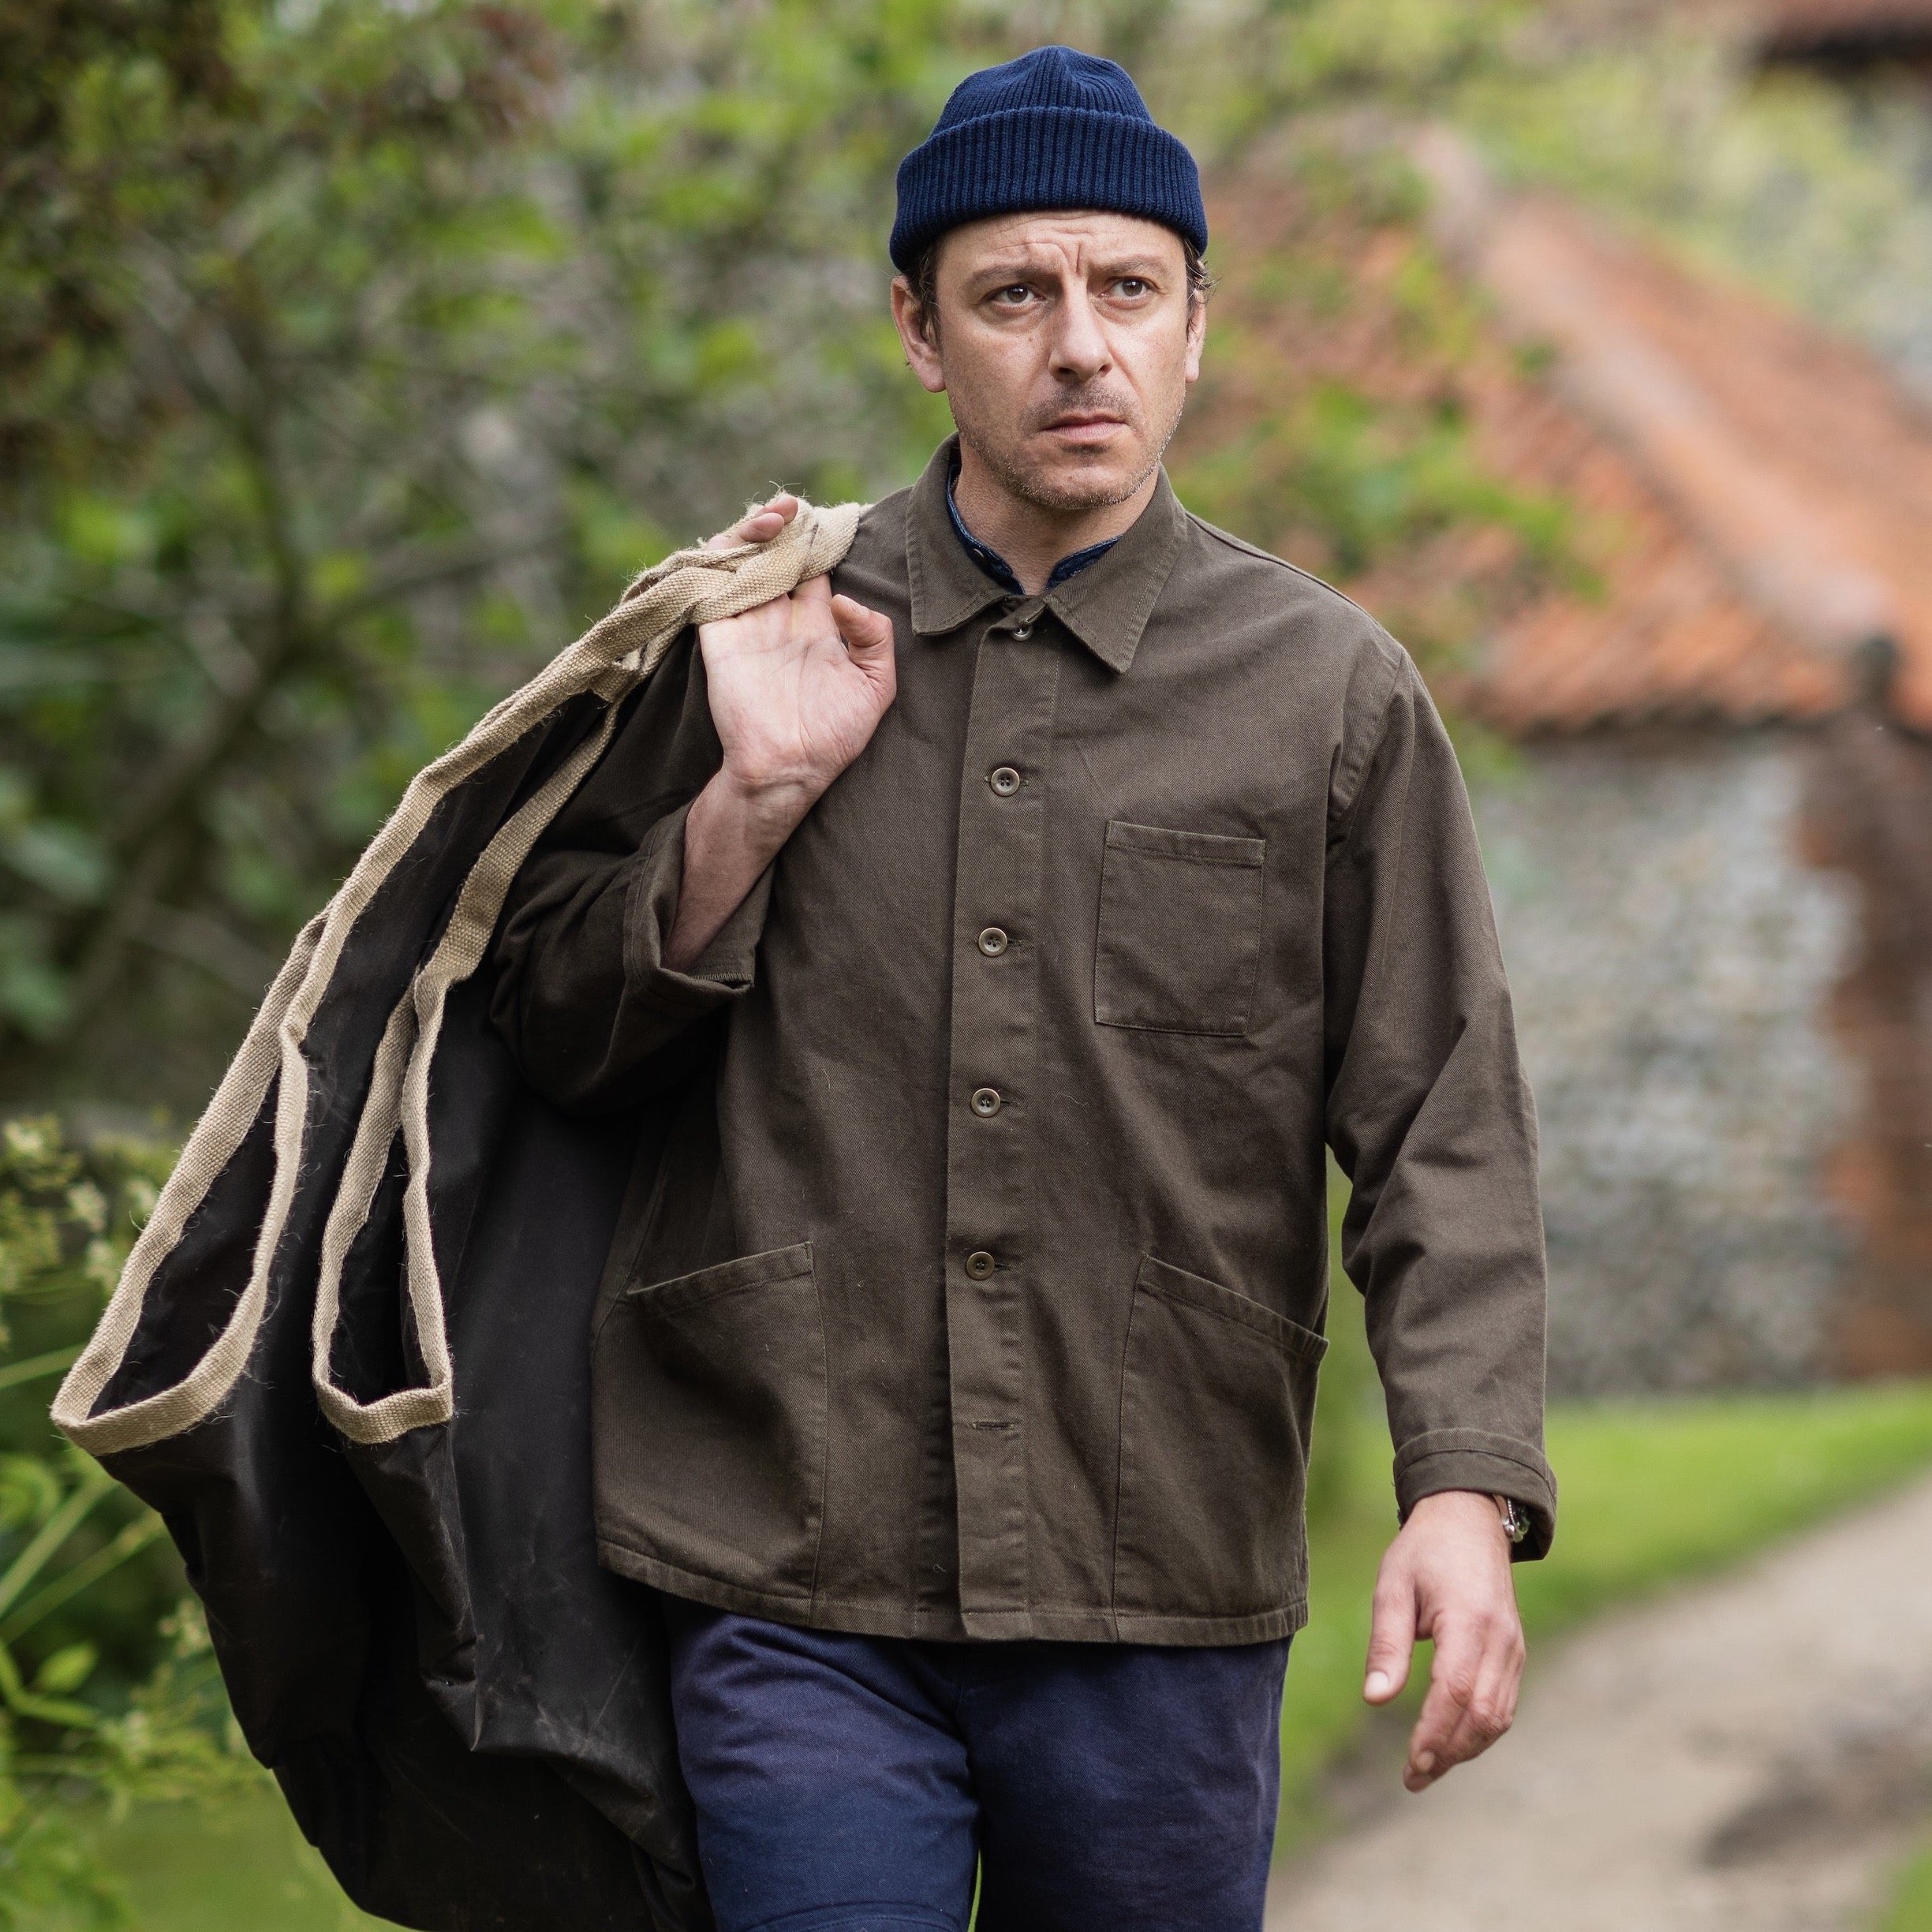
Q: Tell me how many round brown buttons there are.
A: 5